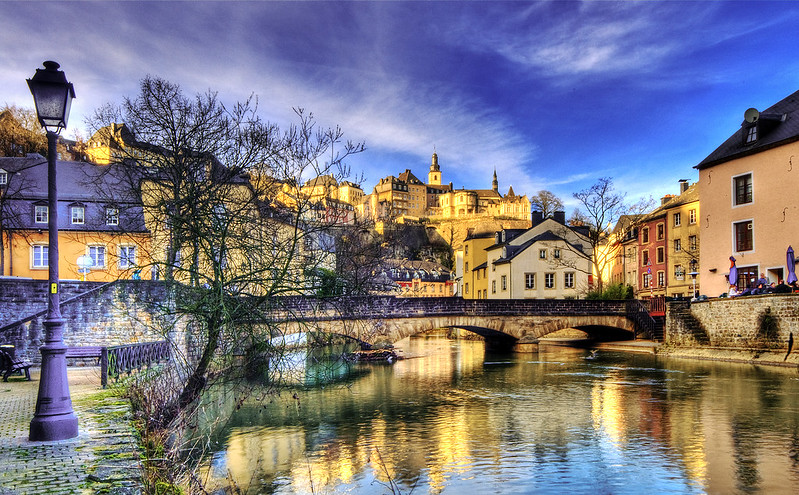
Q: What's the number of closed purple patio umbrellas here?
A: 2